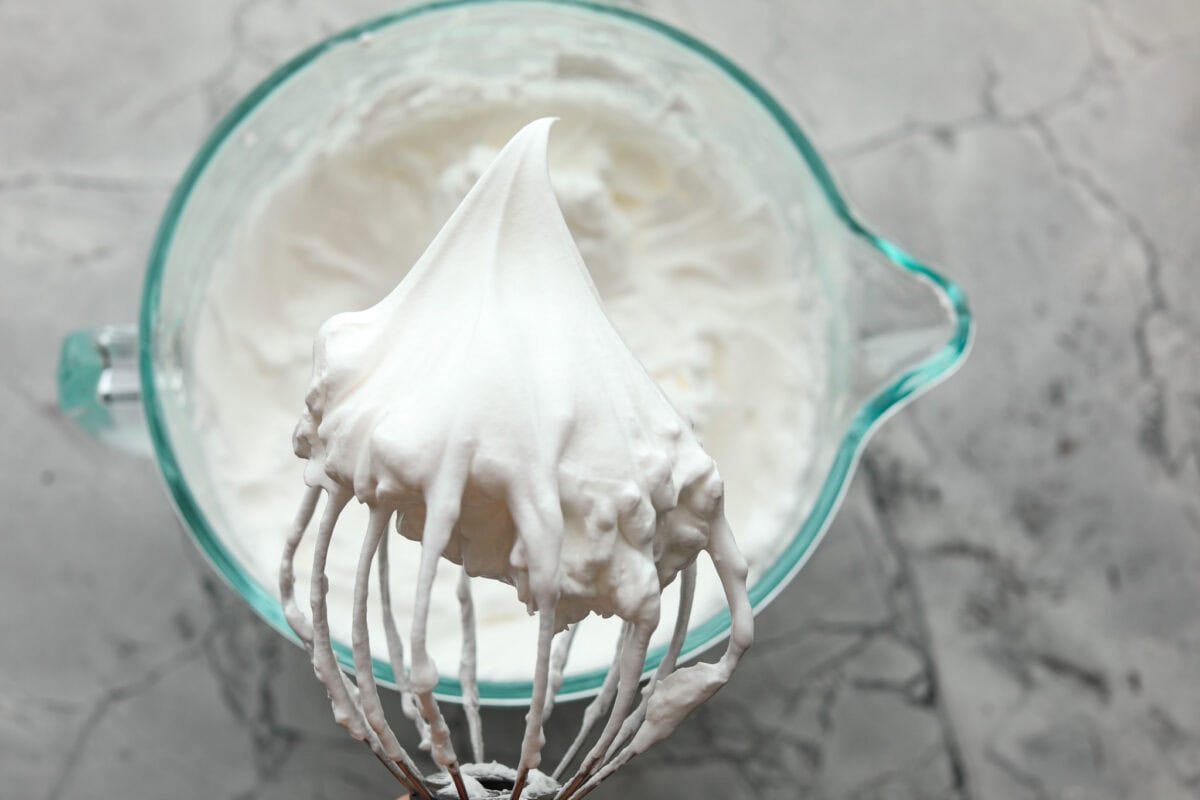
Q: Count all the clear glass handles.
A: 1